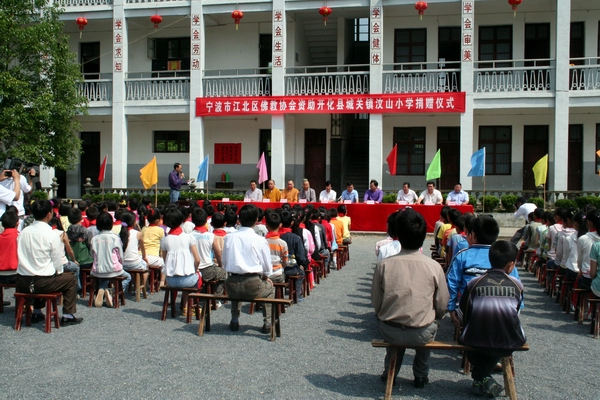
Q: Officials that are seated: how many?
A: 10